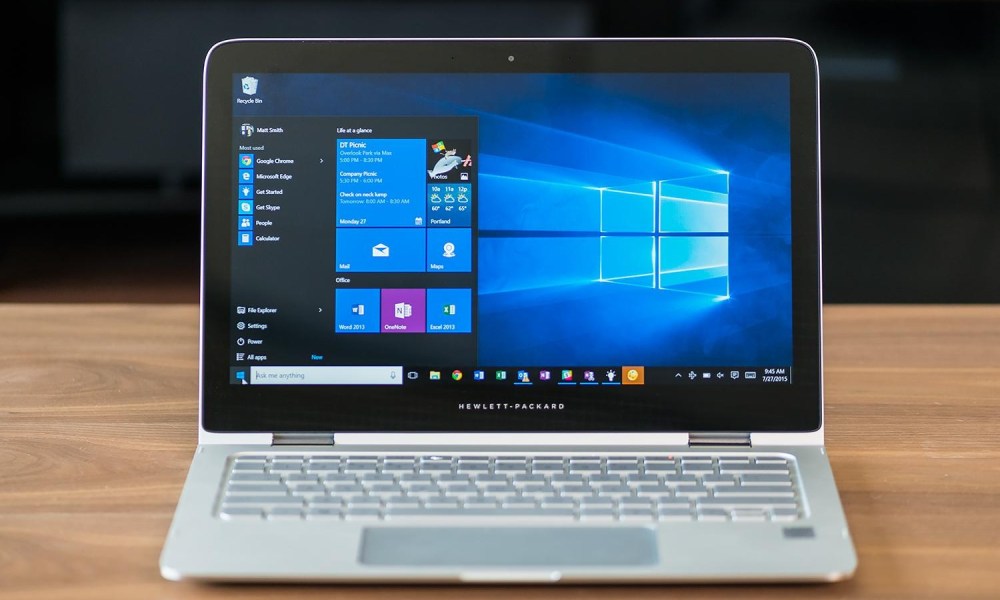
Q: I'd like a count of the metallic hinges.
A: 2